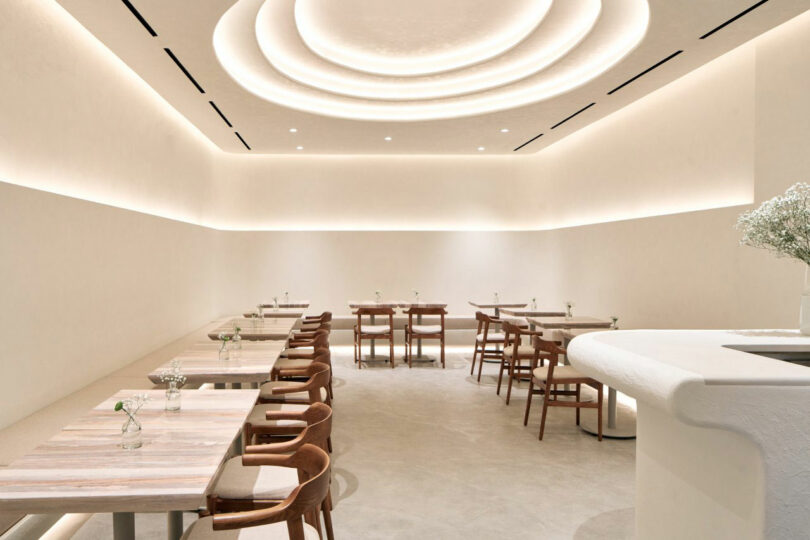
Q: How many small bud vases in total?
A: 14